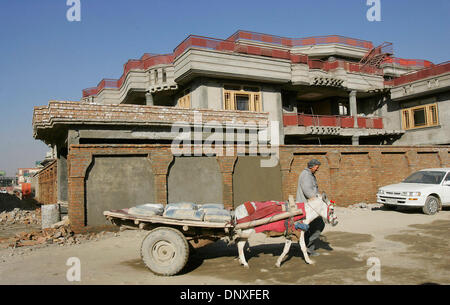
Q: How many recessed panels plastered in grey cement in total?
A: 3